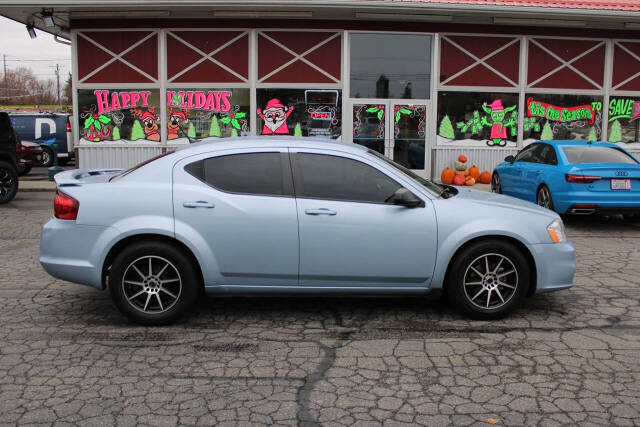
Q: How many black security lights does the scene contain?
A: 2